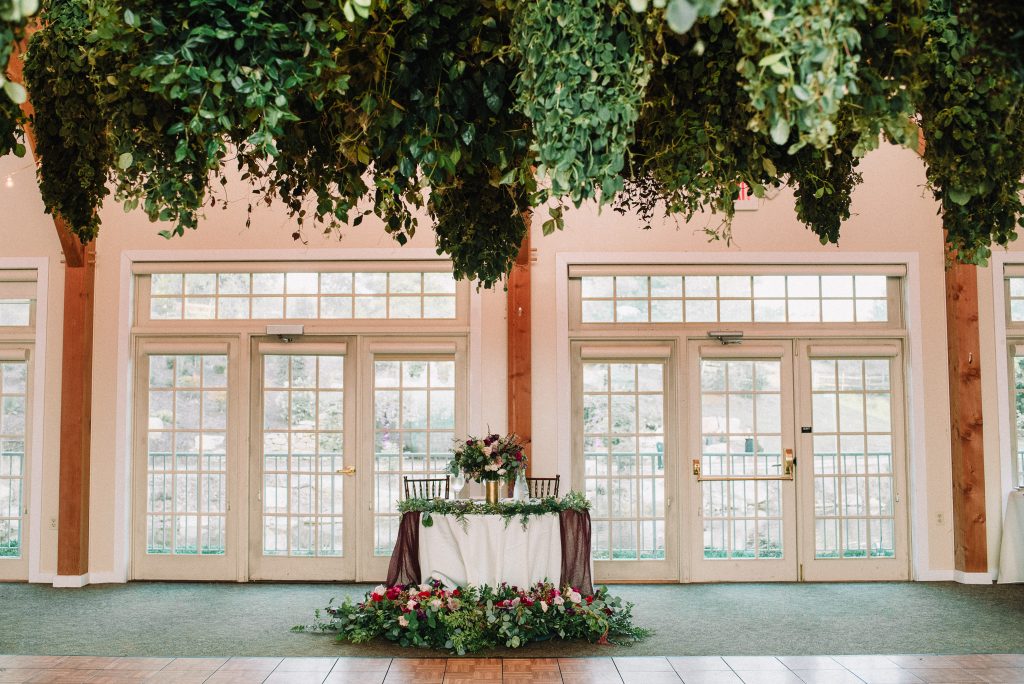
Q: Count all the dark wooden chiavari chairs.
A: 2